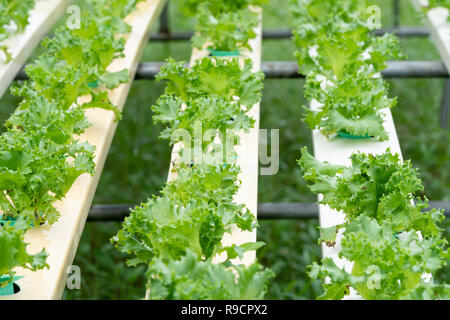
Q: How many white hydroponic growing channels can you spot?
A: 5